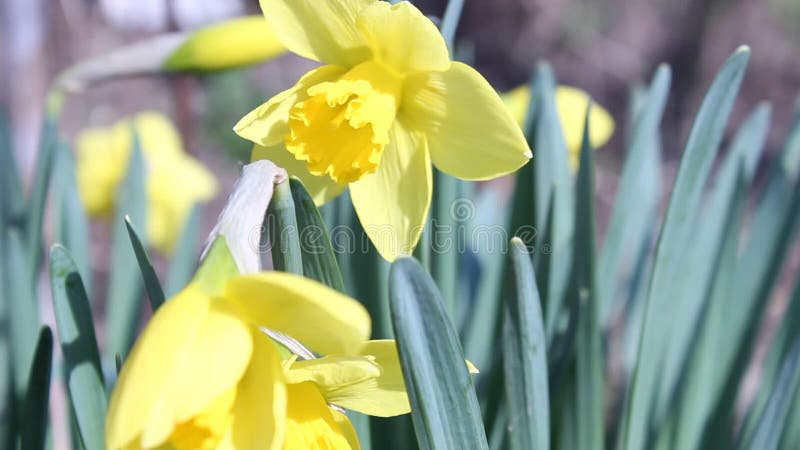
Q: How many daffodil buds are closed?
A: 1